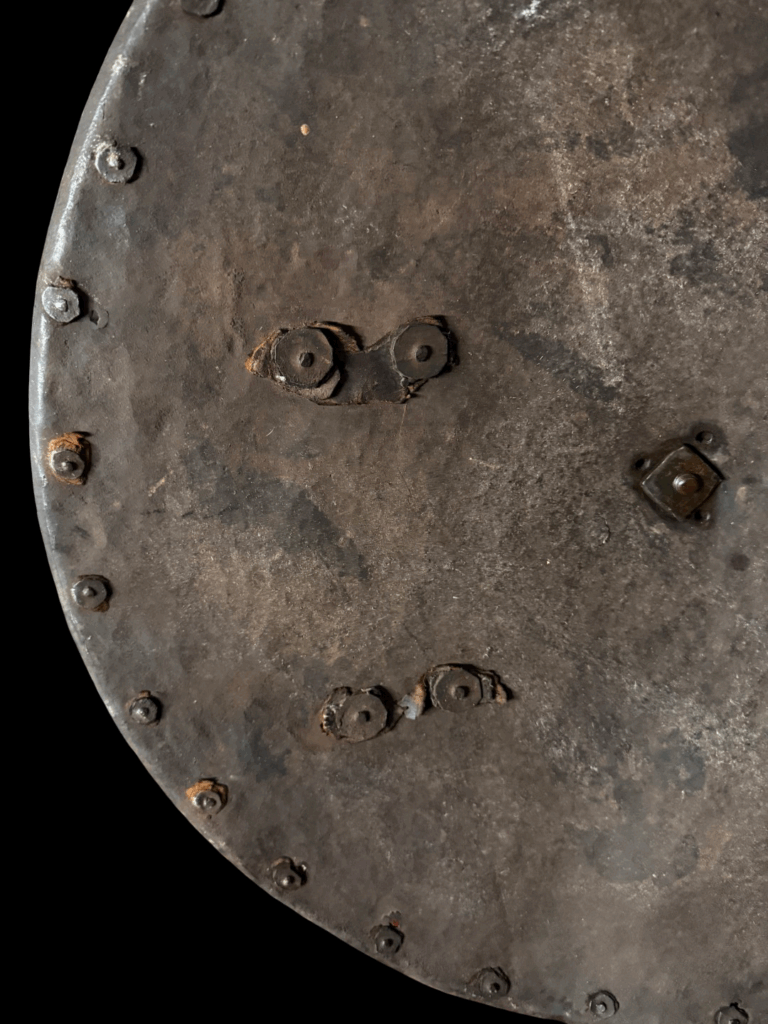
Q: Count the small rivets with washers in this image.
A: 12